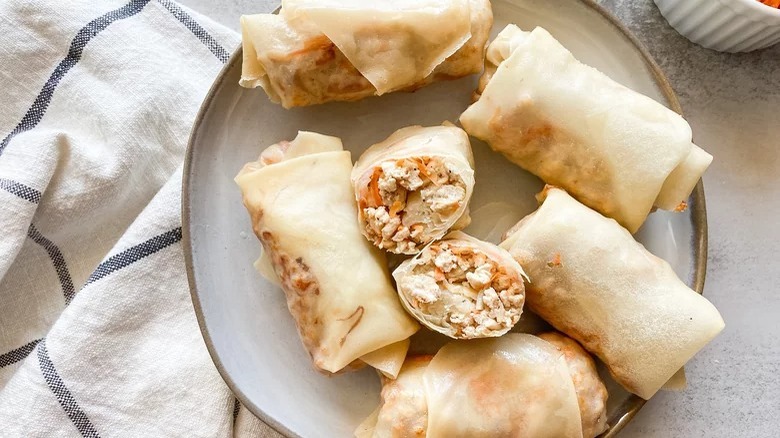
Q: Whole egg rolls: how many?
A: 5